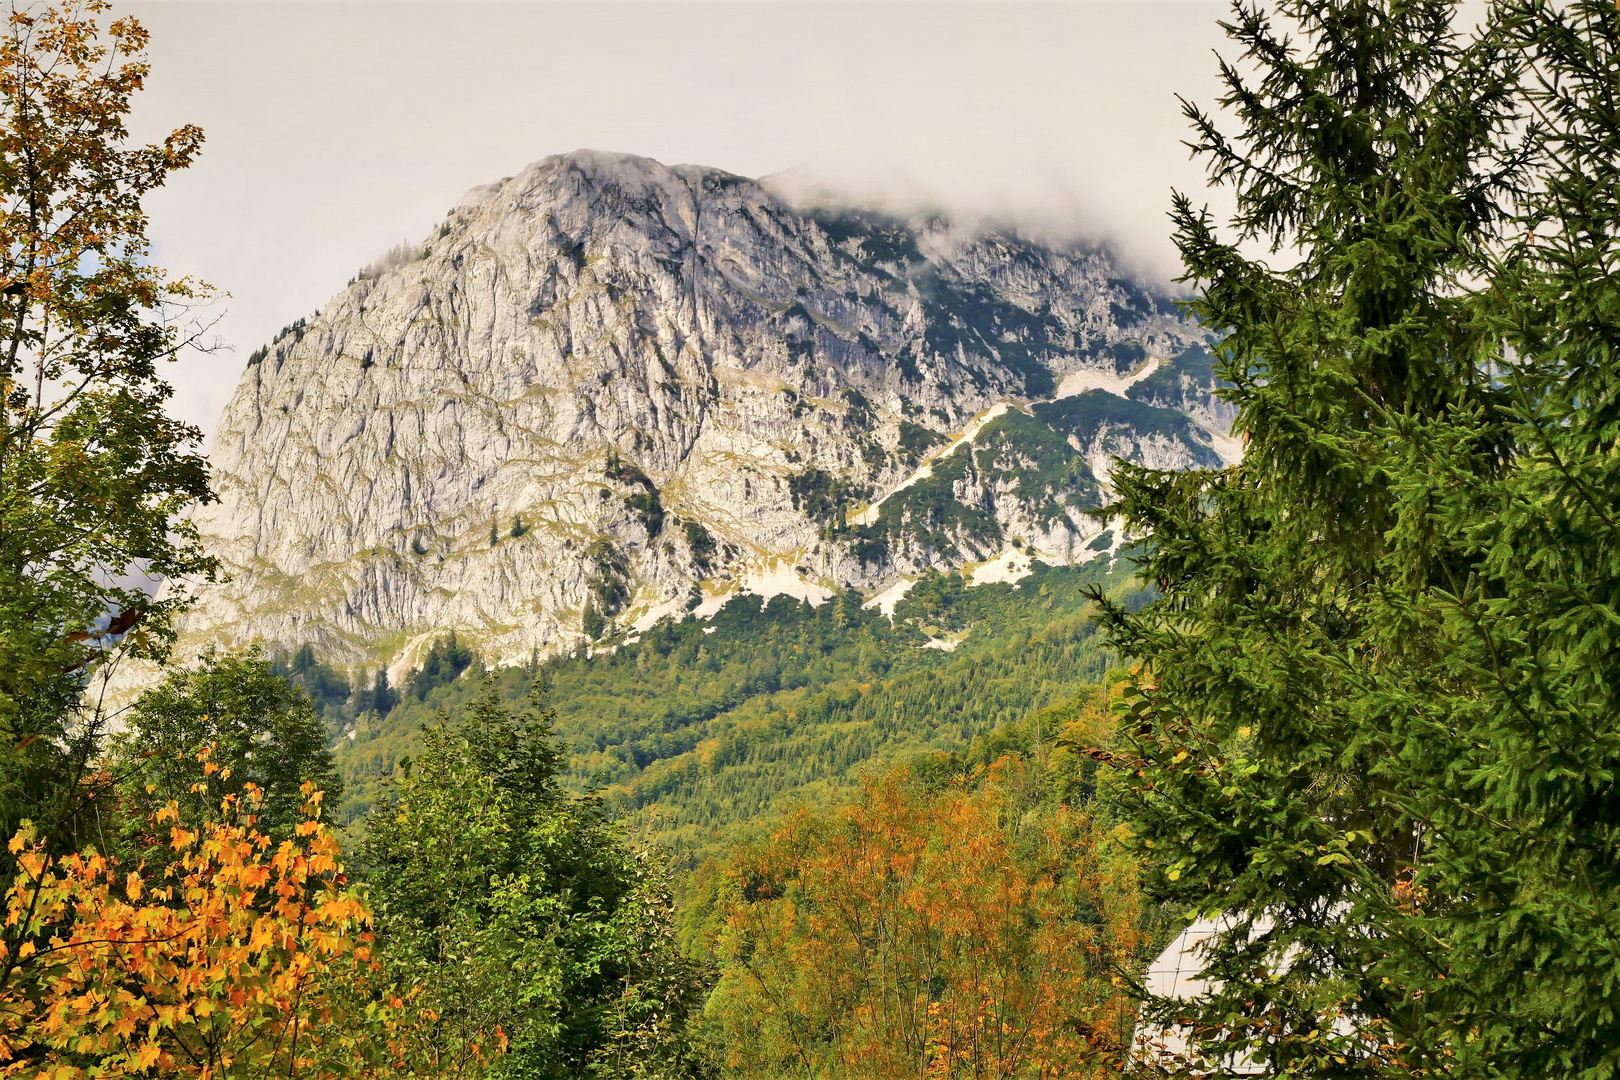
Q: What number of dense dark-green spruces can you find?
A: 2